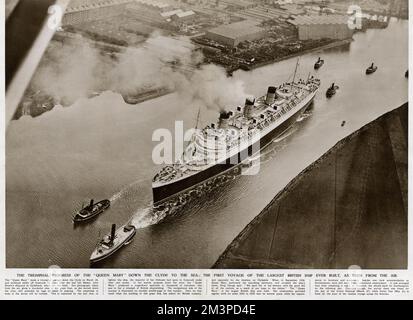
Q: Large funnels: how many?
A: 3